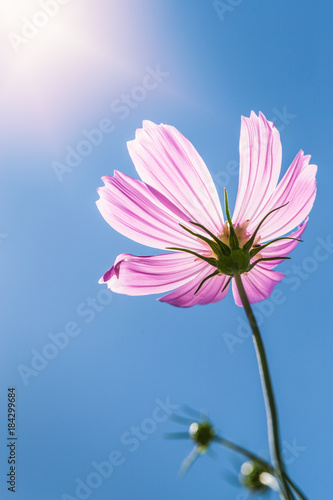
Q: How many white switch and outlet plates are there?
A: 0